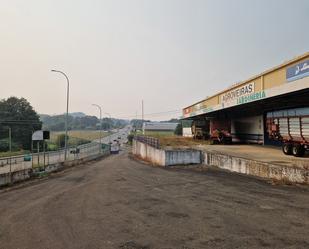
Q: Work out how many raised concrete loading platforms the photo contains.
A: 1